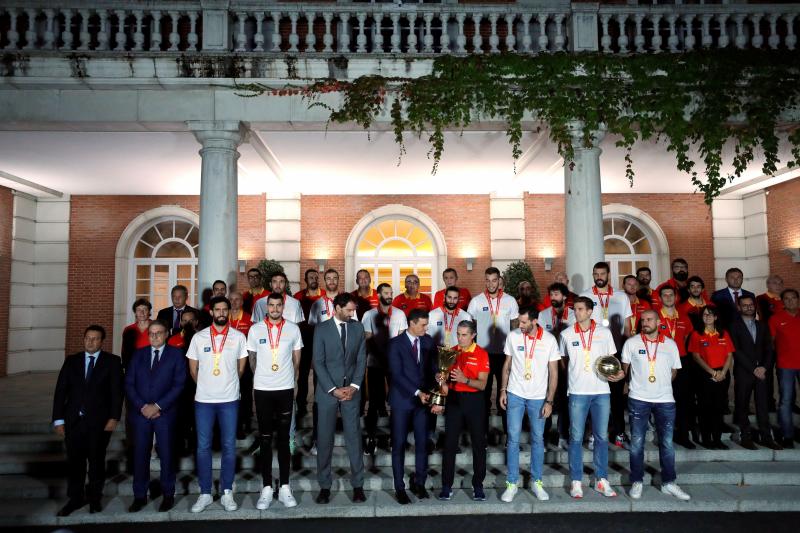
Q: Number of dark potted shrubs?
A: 2